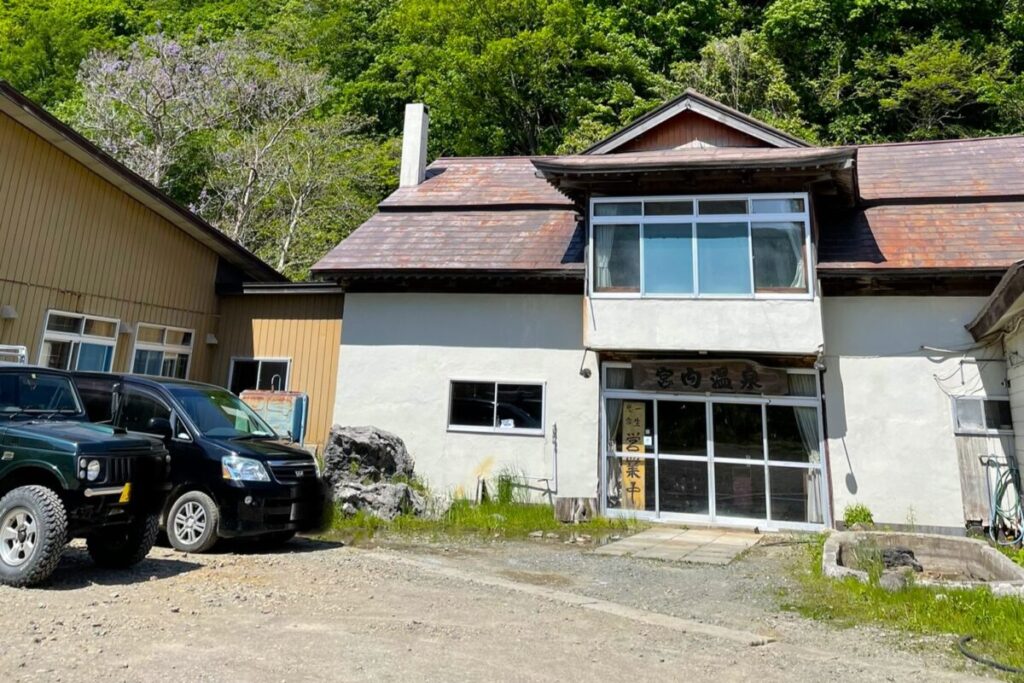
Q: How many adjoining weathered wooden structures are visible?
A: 2